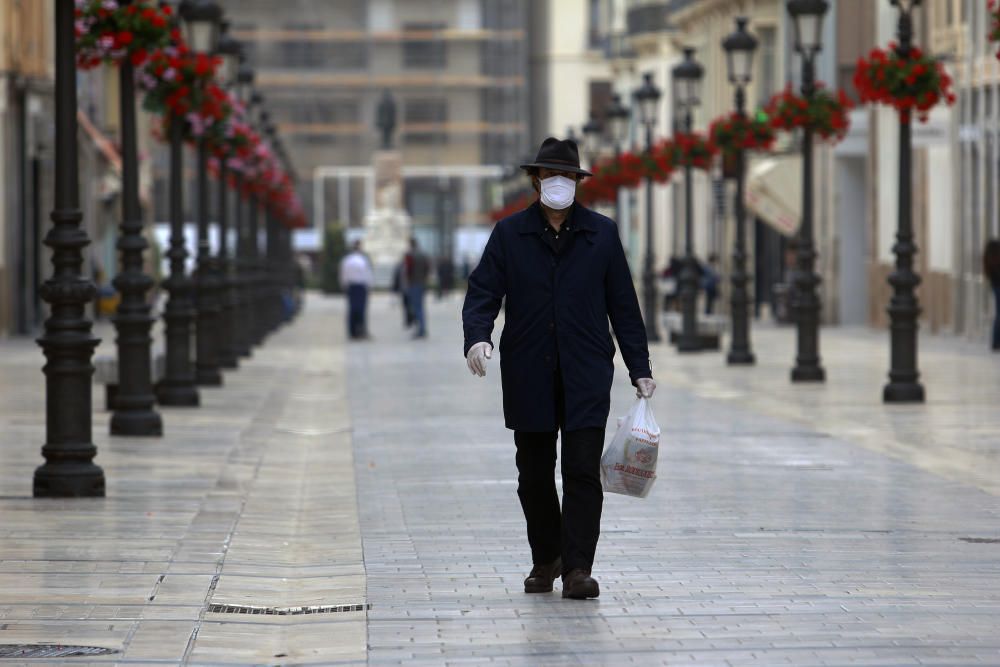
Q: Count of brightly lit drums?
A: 0